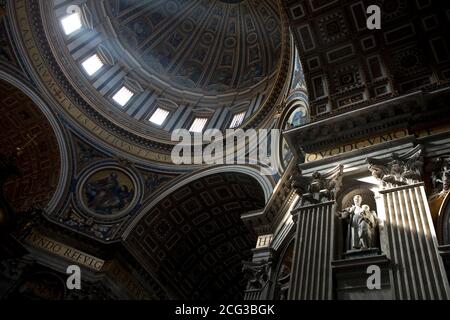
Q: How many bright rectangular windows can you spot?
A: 6